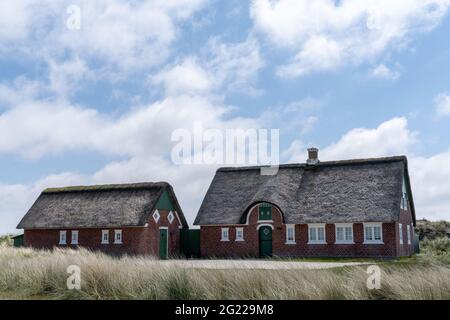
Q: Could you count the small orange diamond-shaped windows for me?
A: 0